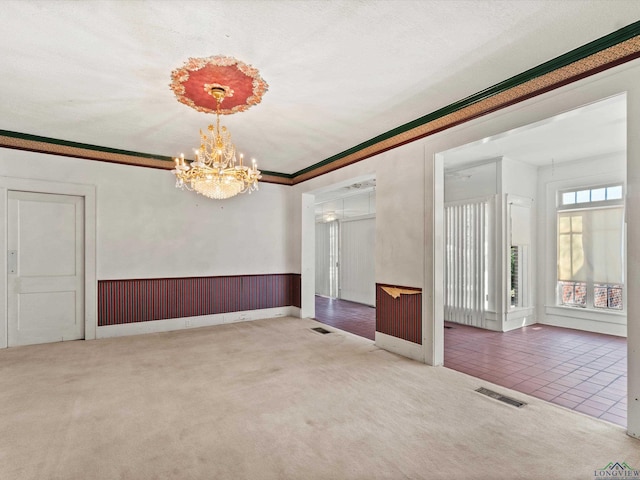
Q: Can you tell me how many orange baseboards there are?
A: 0